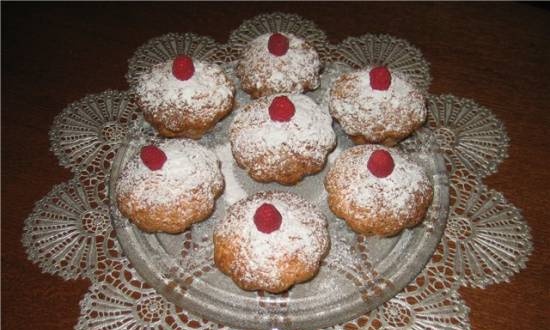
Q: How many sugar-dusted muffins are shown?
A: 7